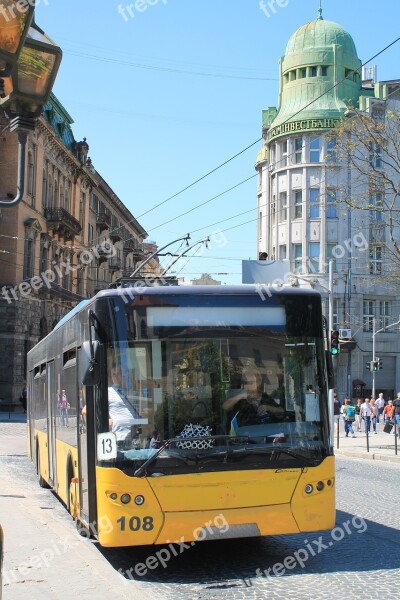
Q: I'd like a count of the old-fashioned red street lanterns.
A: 0